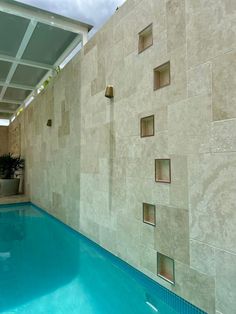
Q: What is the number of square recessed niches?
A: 6